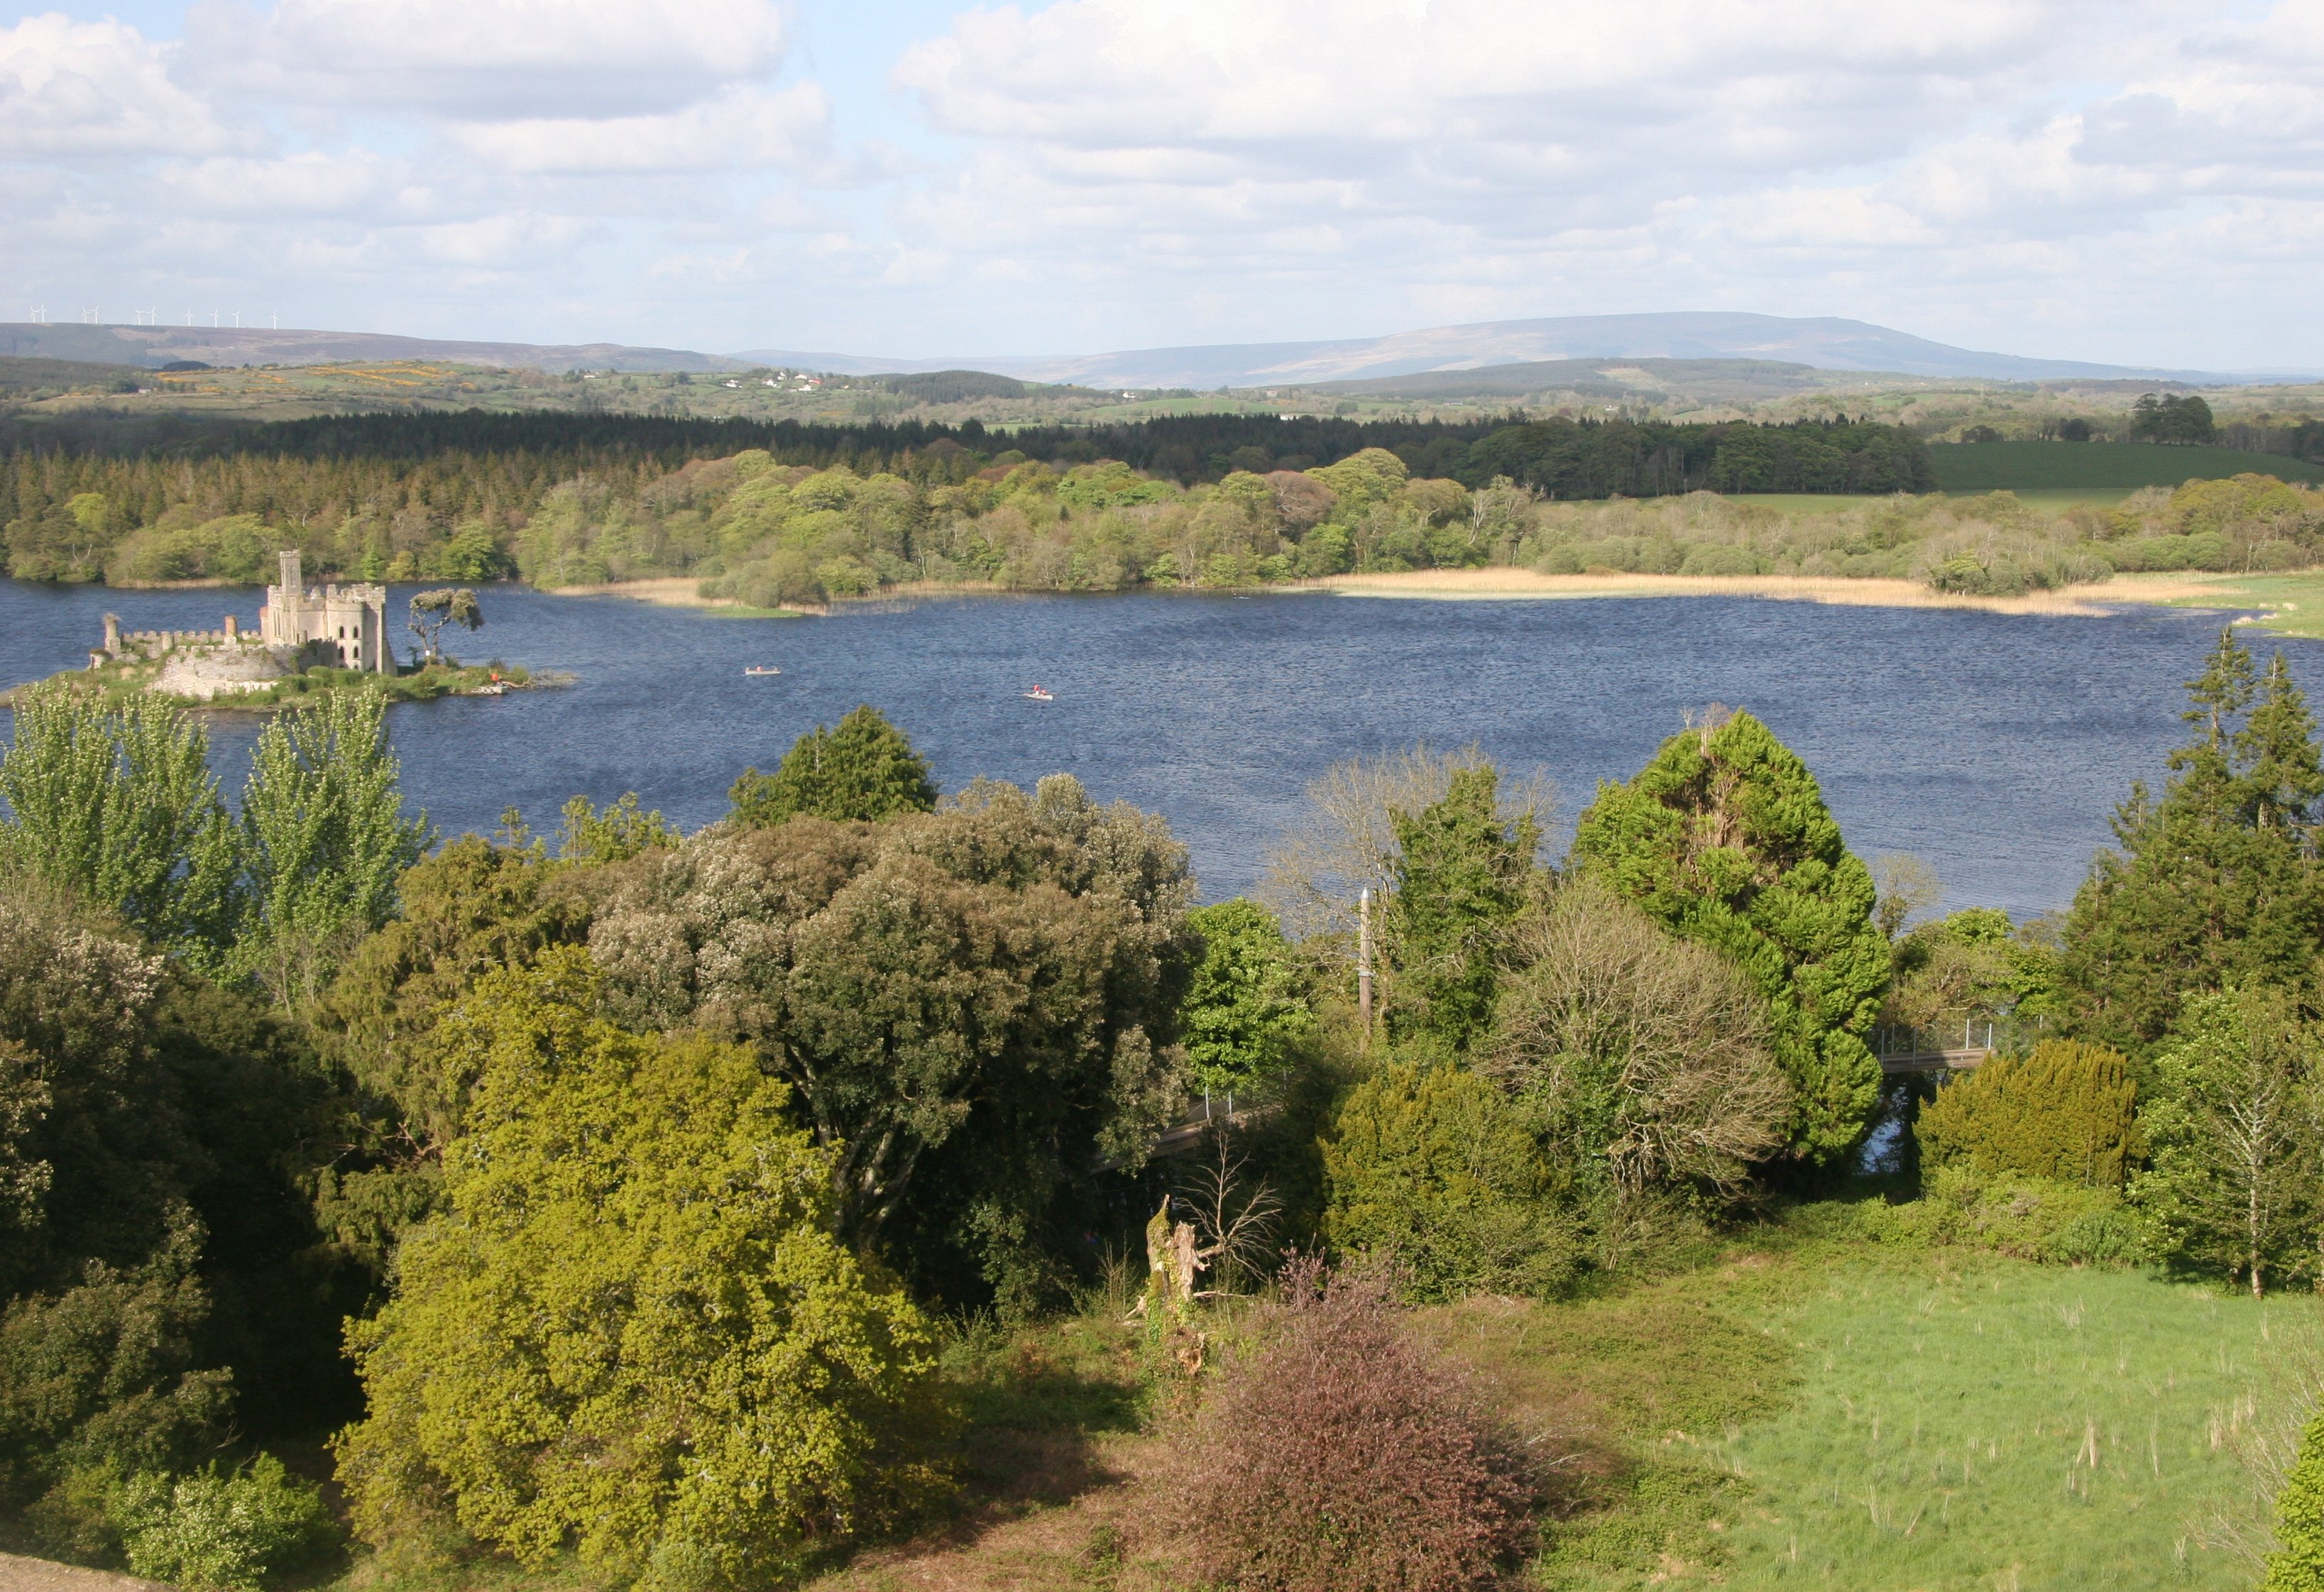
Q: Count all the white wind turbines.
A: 10